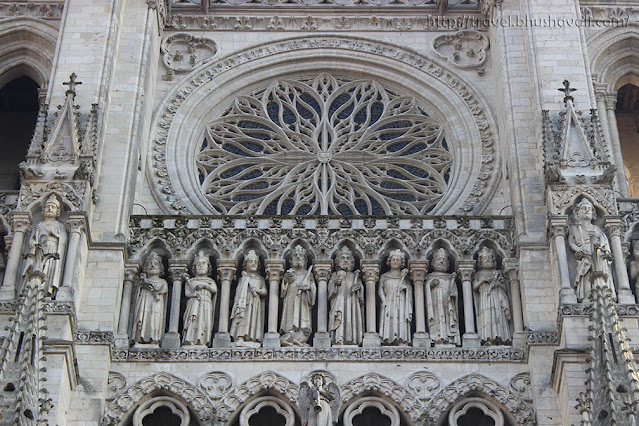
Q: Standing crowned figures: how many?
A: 10